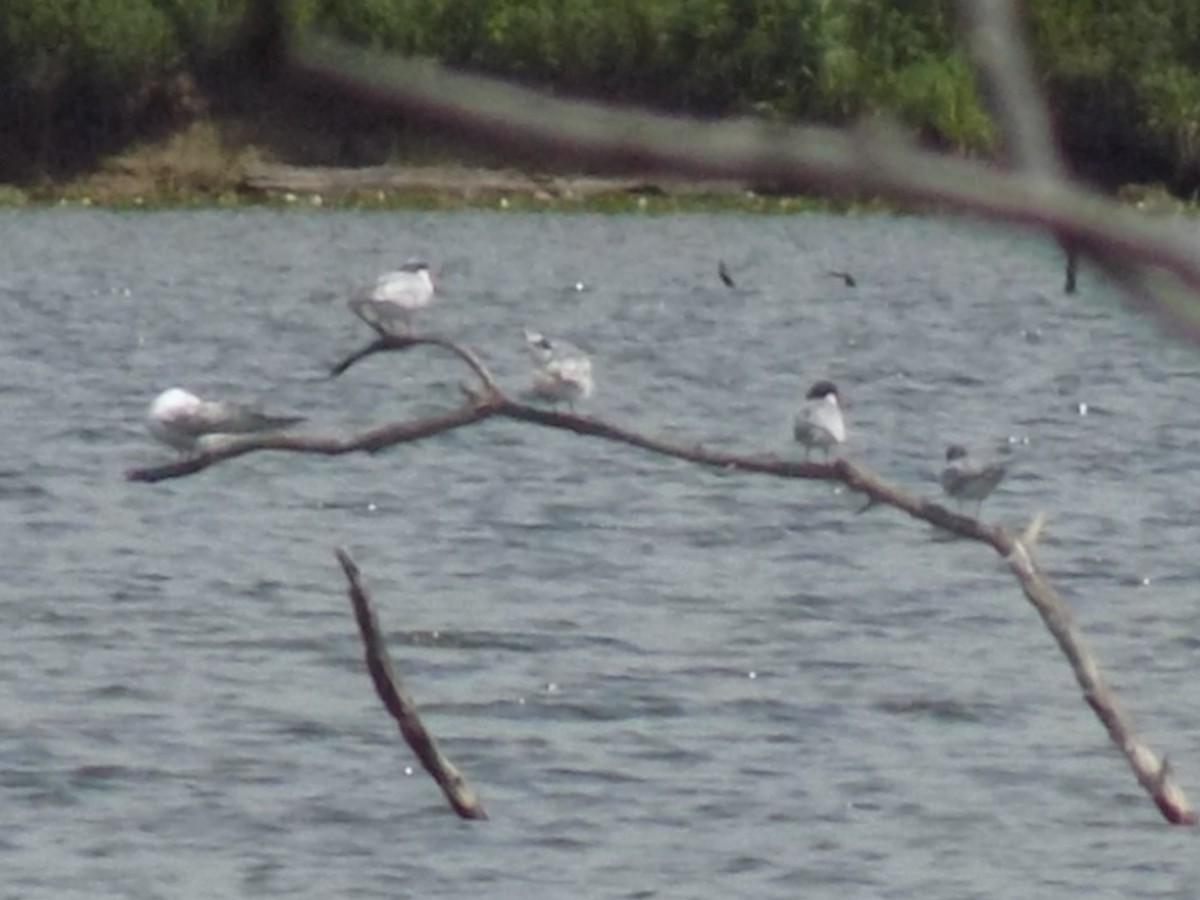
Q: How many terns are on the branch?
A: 5